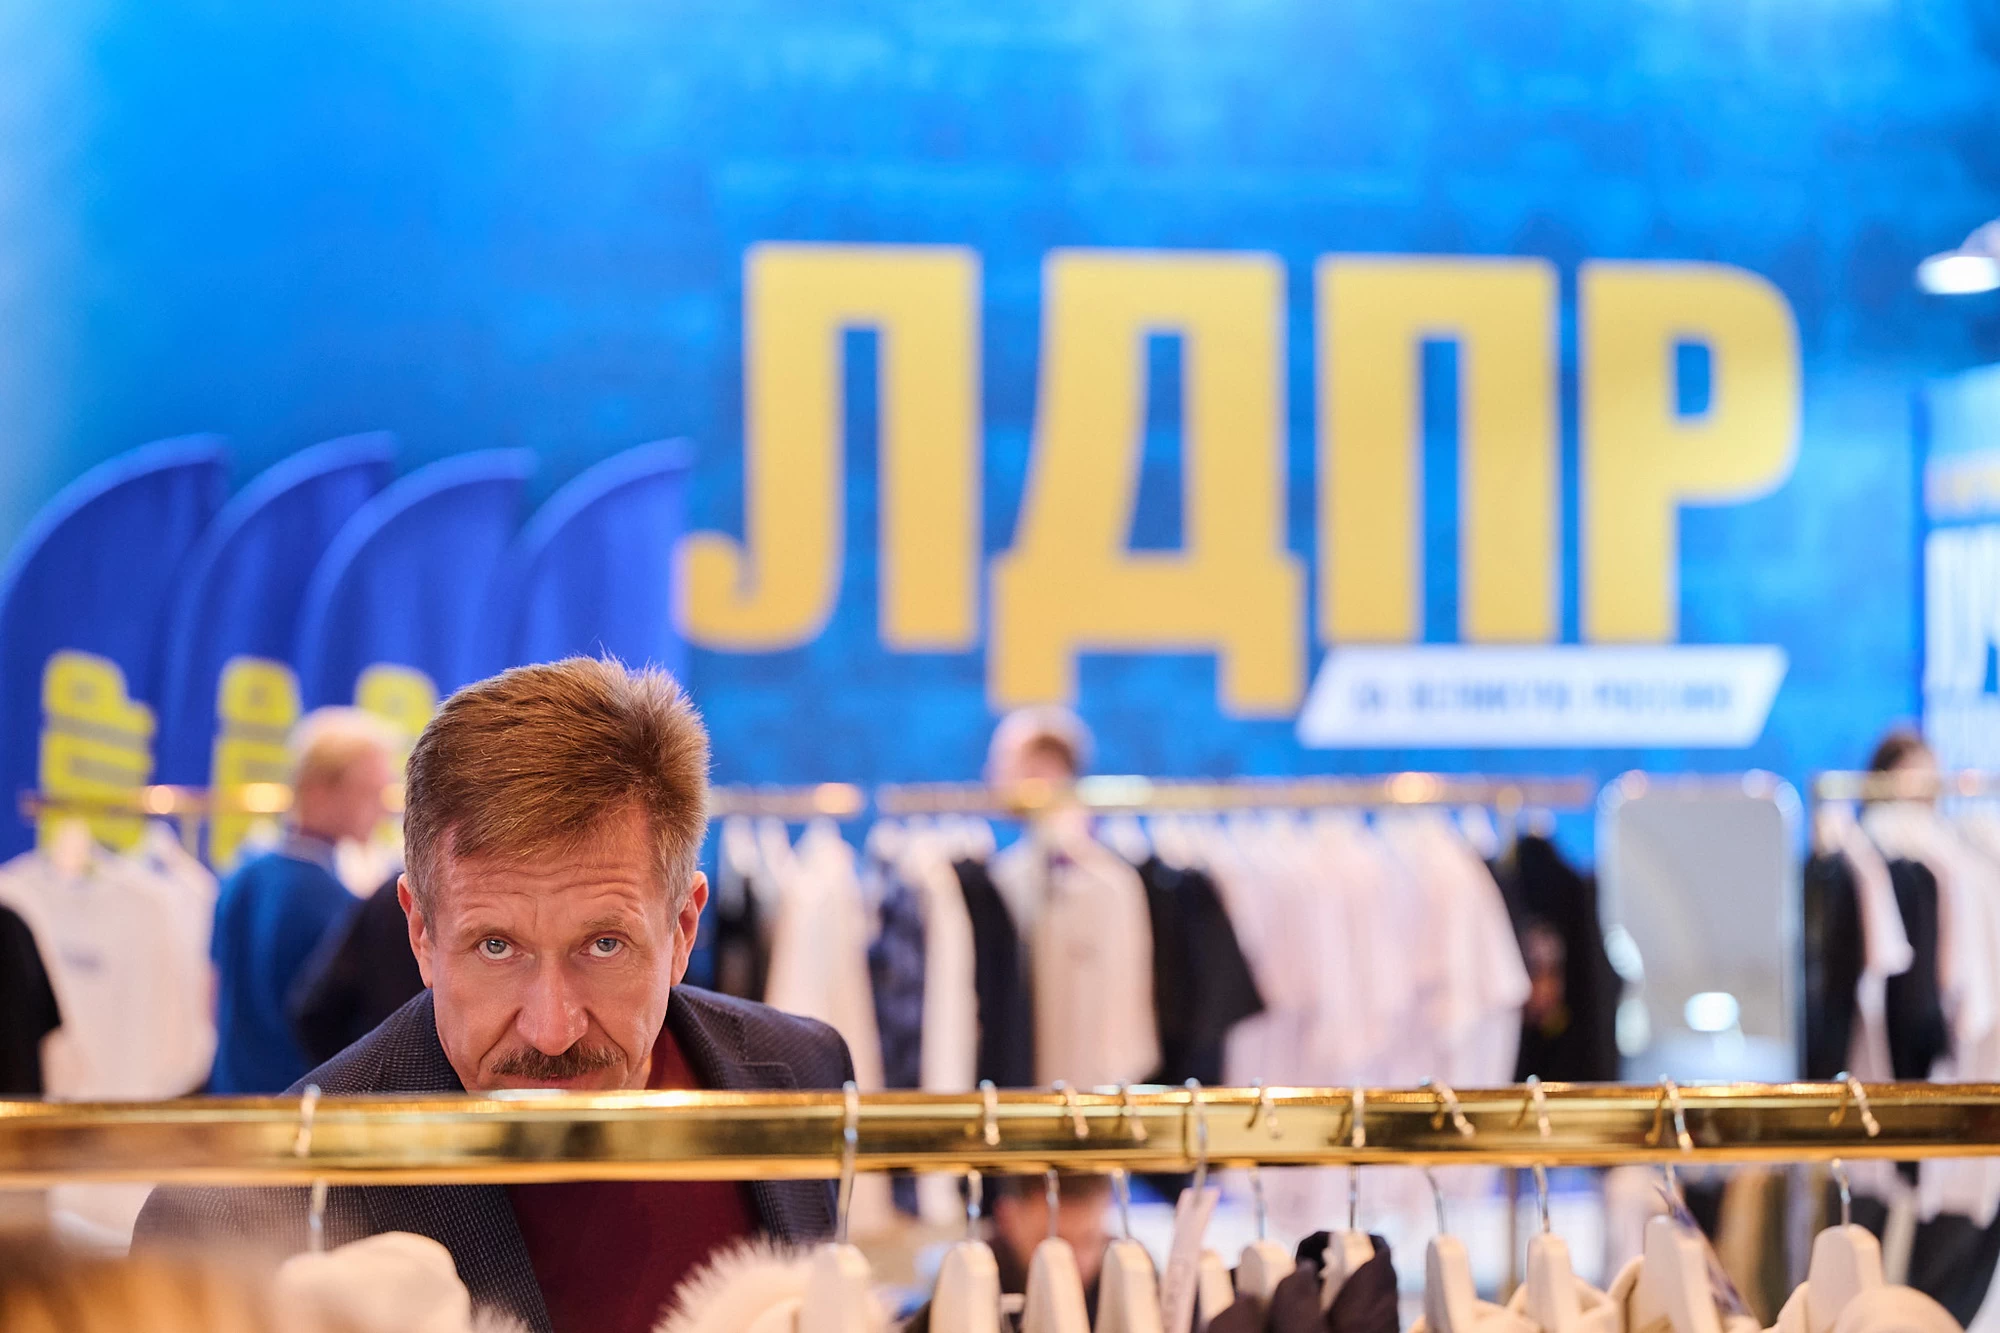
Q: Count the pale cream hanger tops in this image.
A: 11